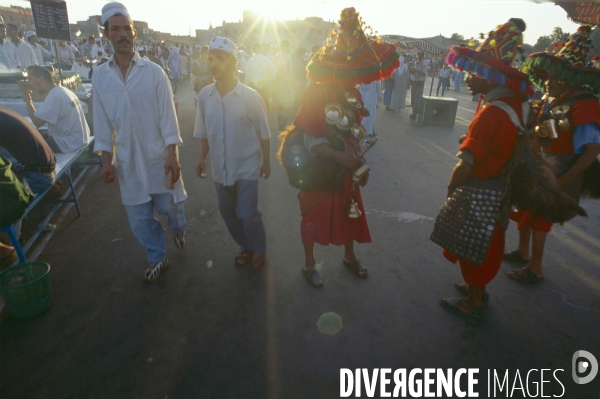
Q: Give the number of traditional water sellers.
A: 3